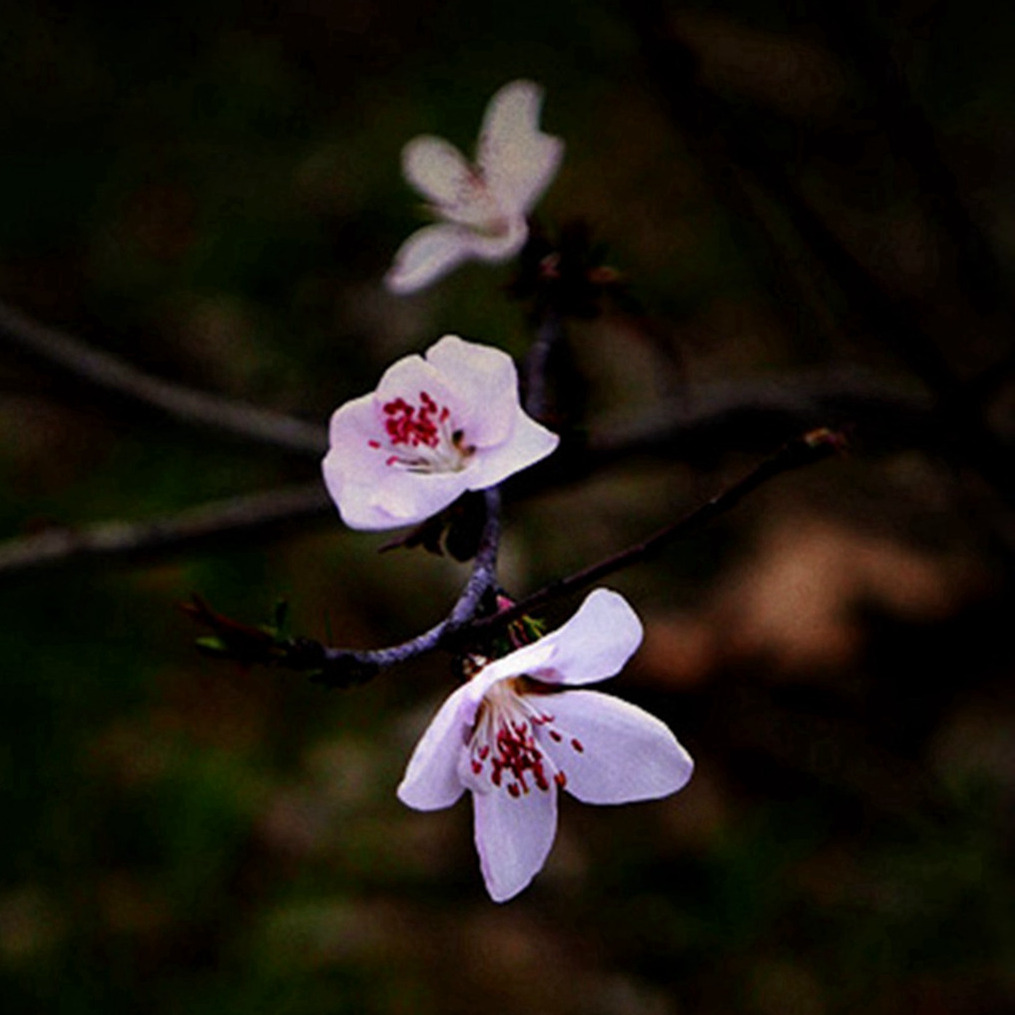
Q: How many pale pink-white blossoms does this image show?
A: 3